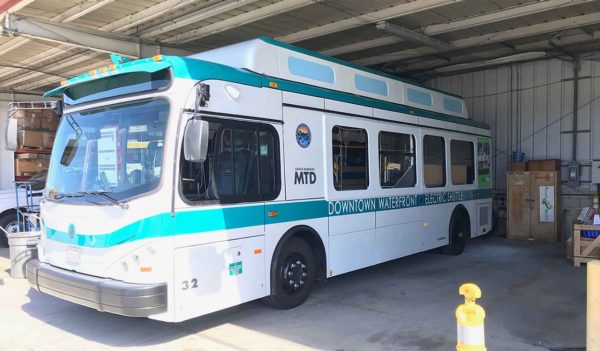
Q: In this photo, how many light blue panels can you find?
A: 4